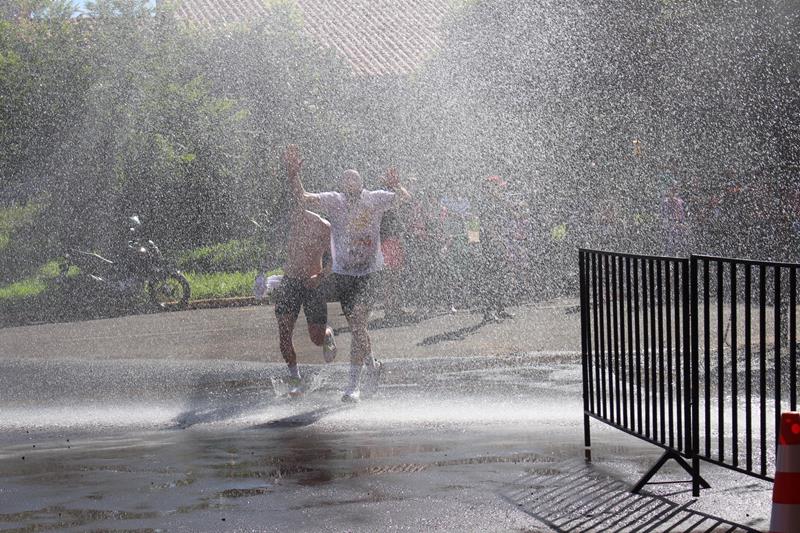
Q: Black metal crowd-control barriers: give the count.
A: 2